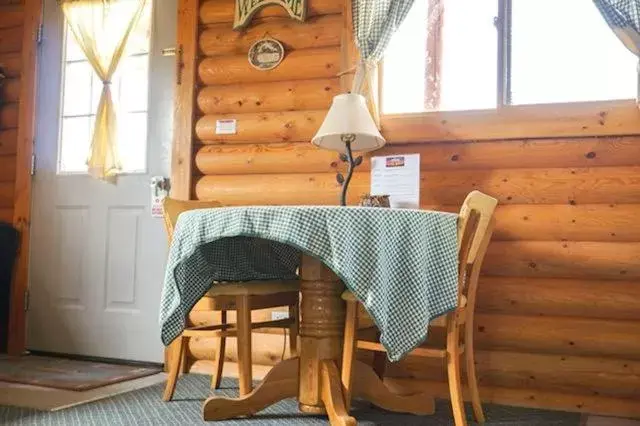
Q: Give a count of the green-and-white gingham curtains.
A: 2